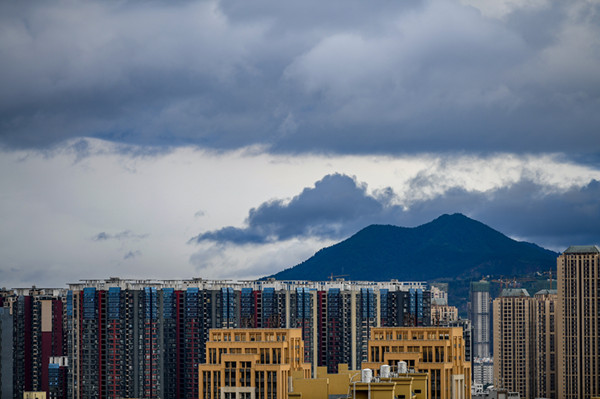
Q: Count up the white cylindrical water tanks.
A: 3